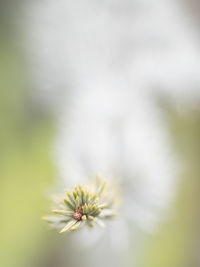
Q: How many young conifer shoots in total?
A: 1